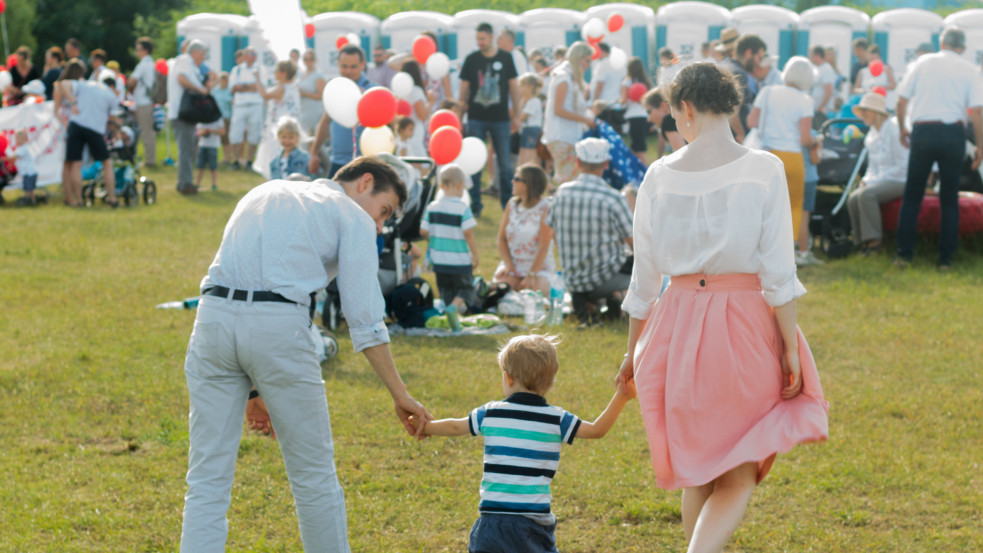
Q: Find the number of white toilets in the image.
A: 12